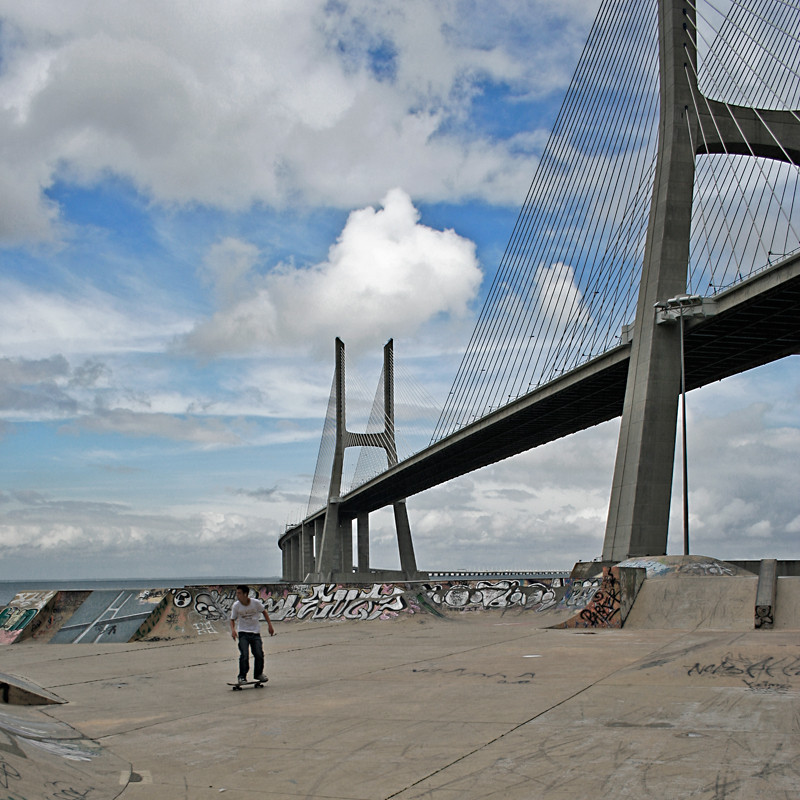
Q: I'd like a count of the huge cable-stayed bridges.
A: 1